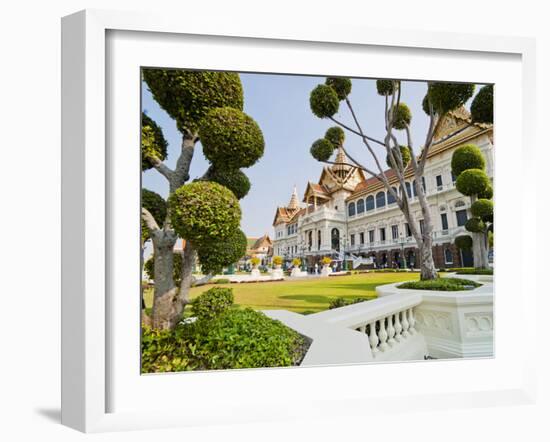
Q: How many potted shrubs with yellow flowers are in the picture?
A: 4